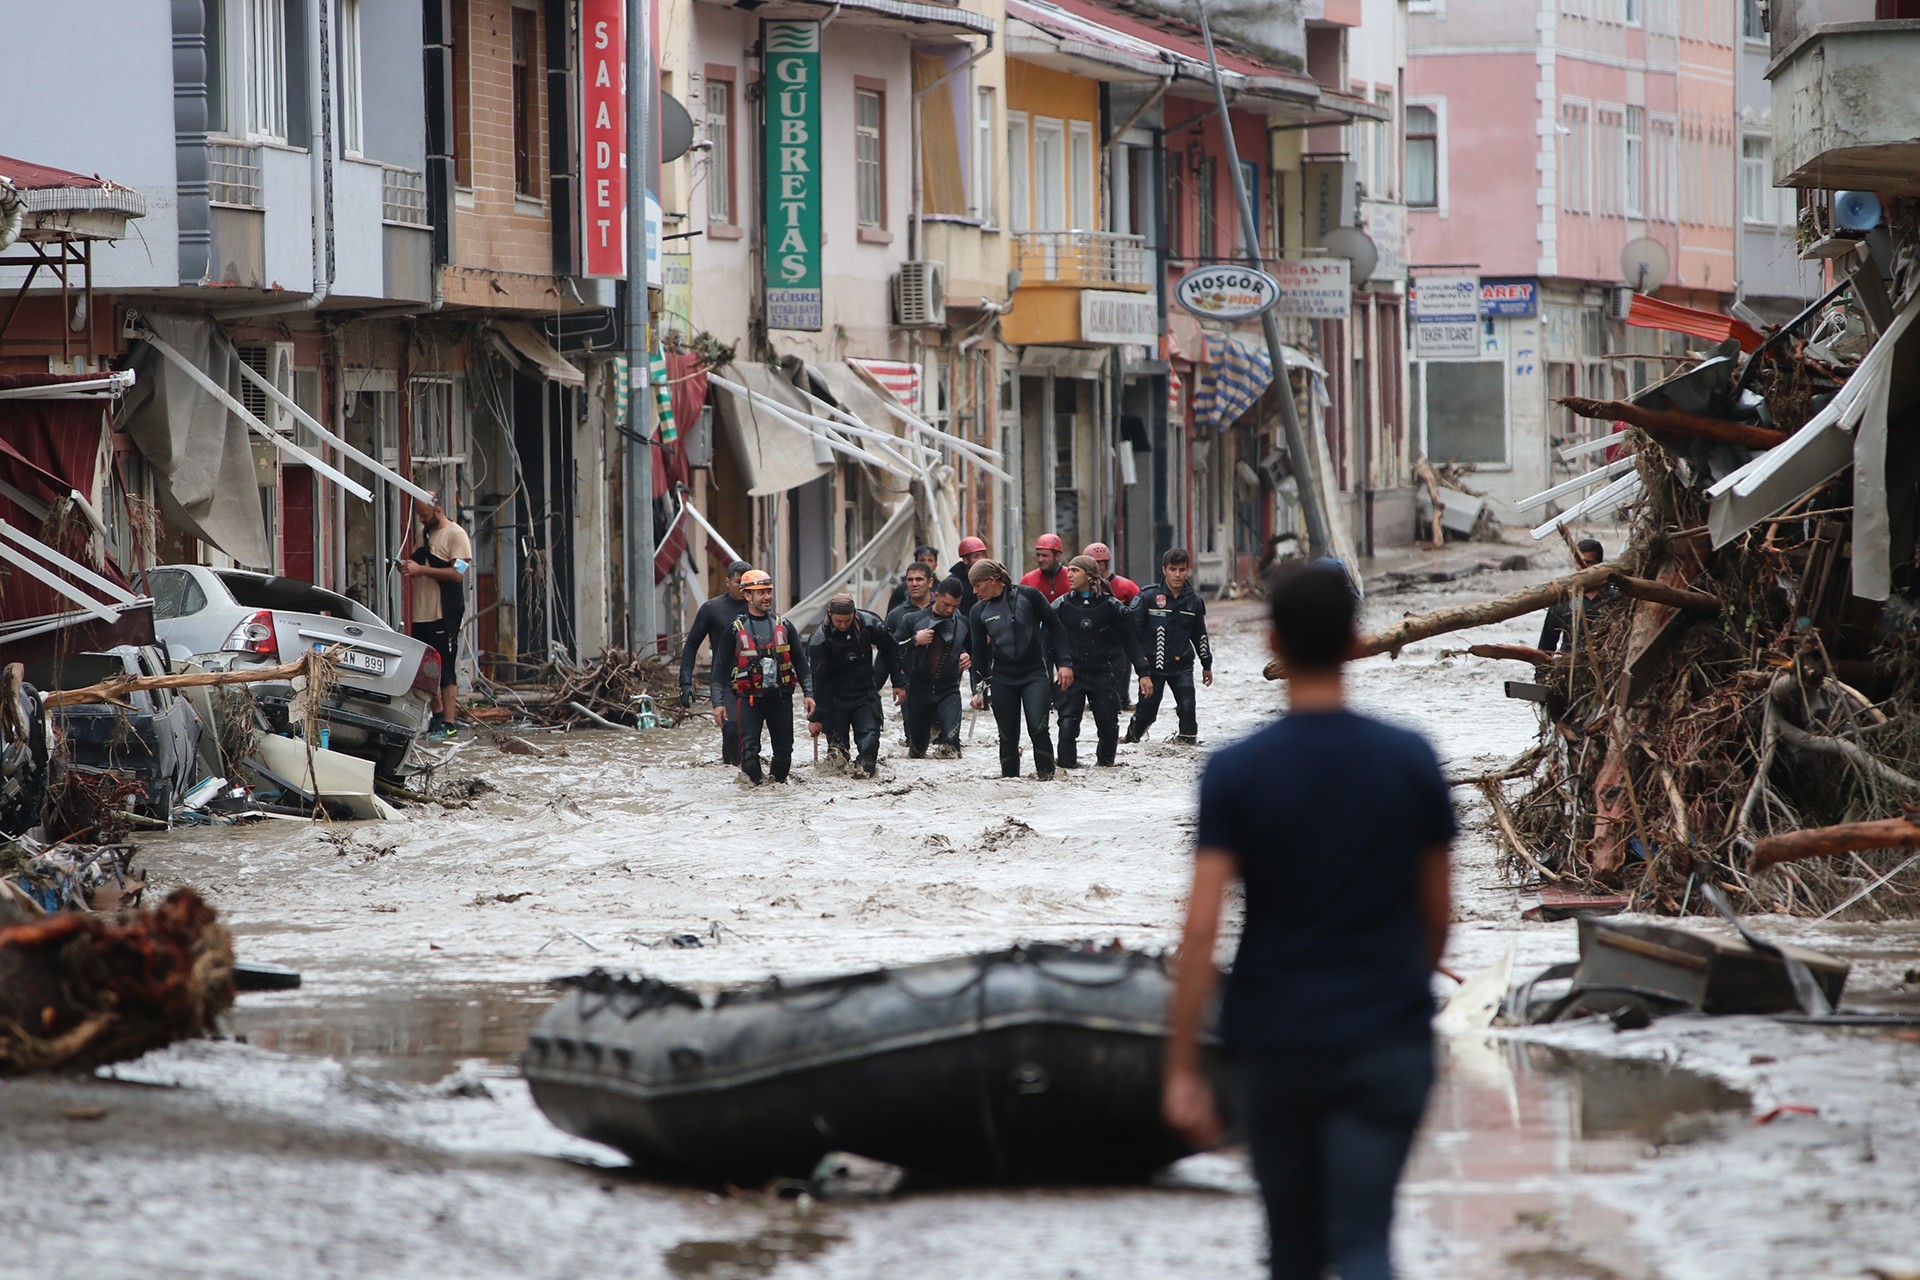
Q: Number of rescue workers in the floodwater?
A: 12